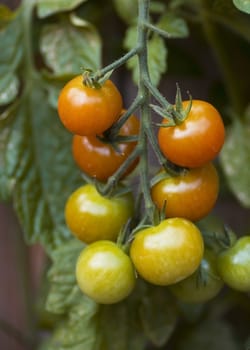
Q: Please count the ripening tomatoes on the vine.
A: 7